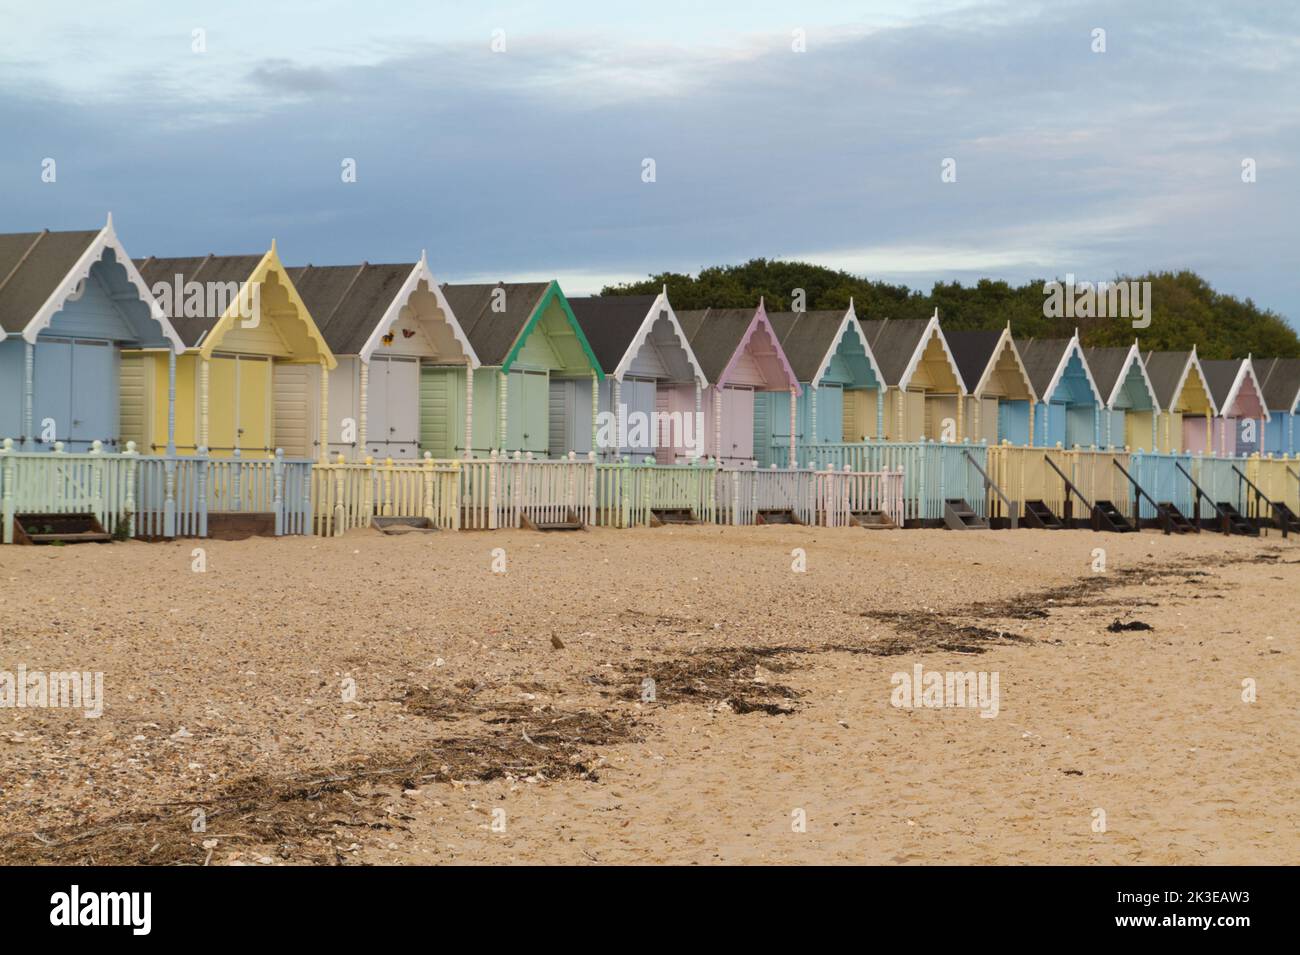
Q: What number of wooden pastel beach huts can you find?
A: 14